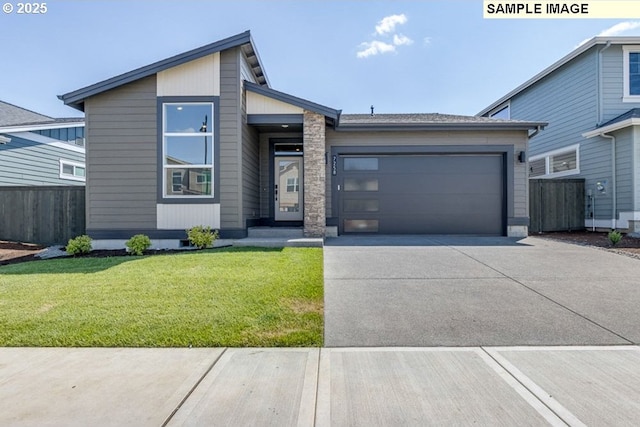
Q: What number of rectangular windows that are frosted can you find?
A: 4